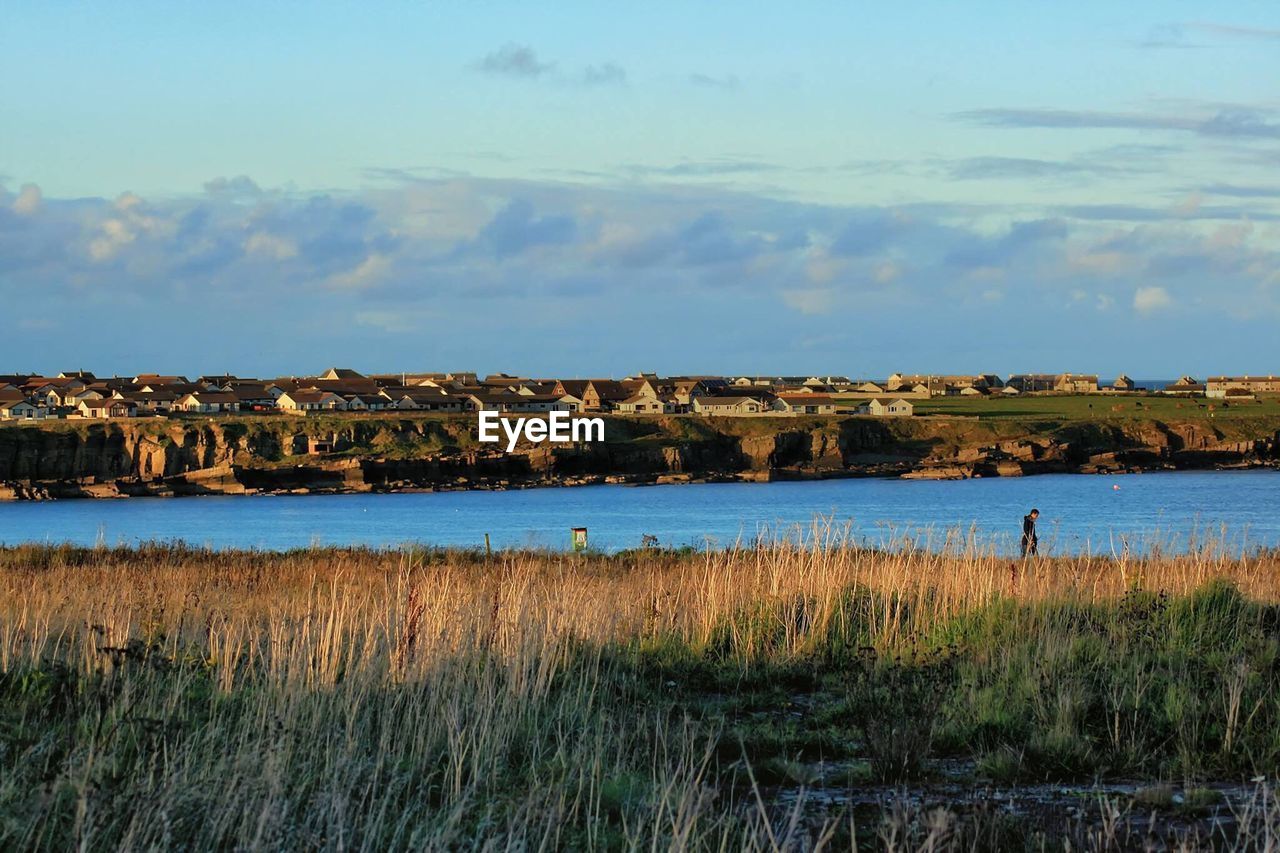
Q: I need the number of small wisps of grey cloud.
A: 3